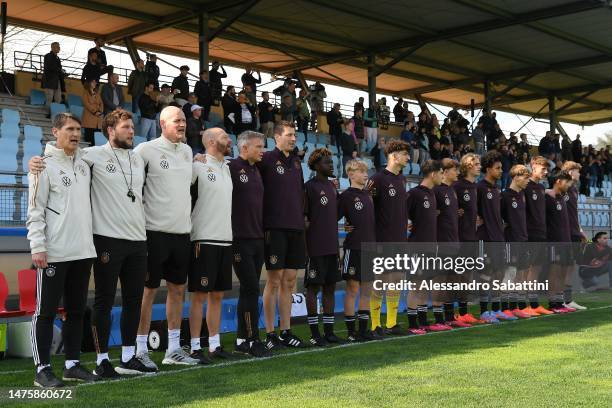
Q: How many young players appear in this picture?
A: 11